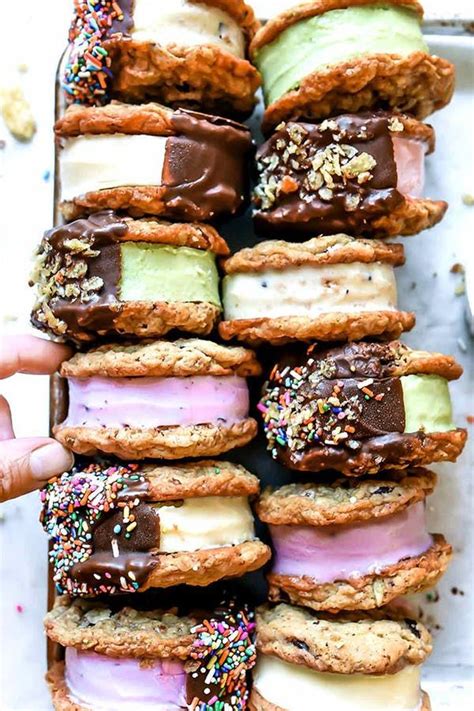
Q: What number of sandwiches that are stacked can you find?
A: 12